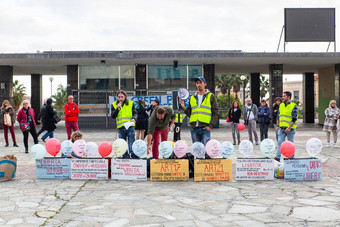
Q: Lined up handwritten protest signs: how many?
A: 7